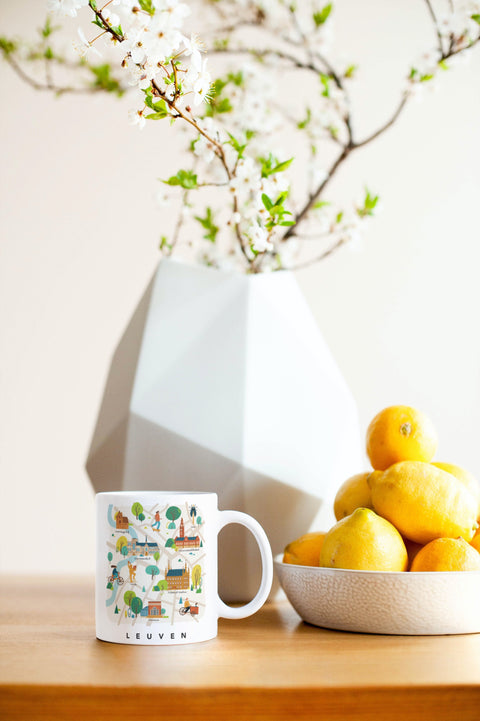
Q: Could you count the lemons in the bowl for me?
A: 8